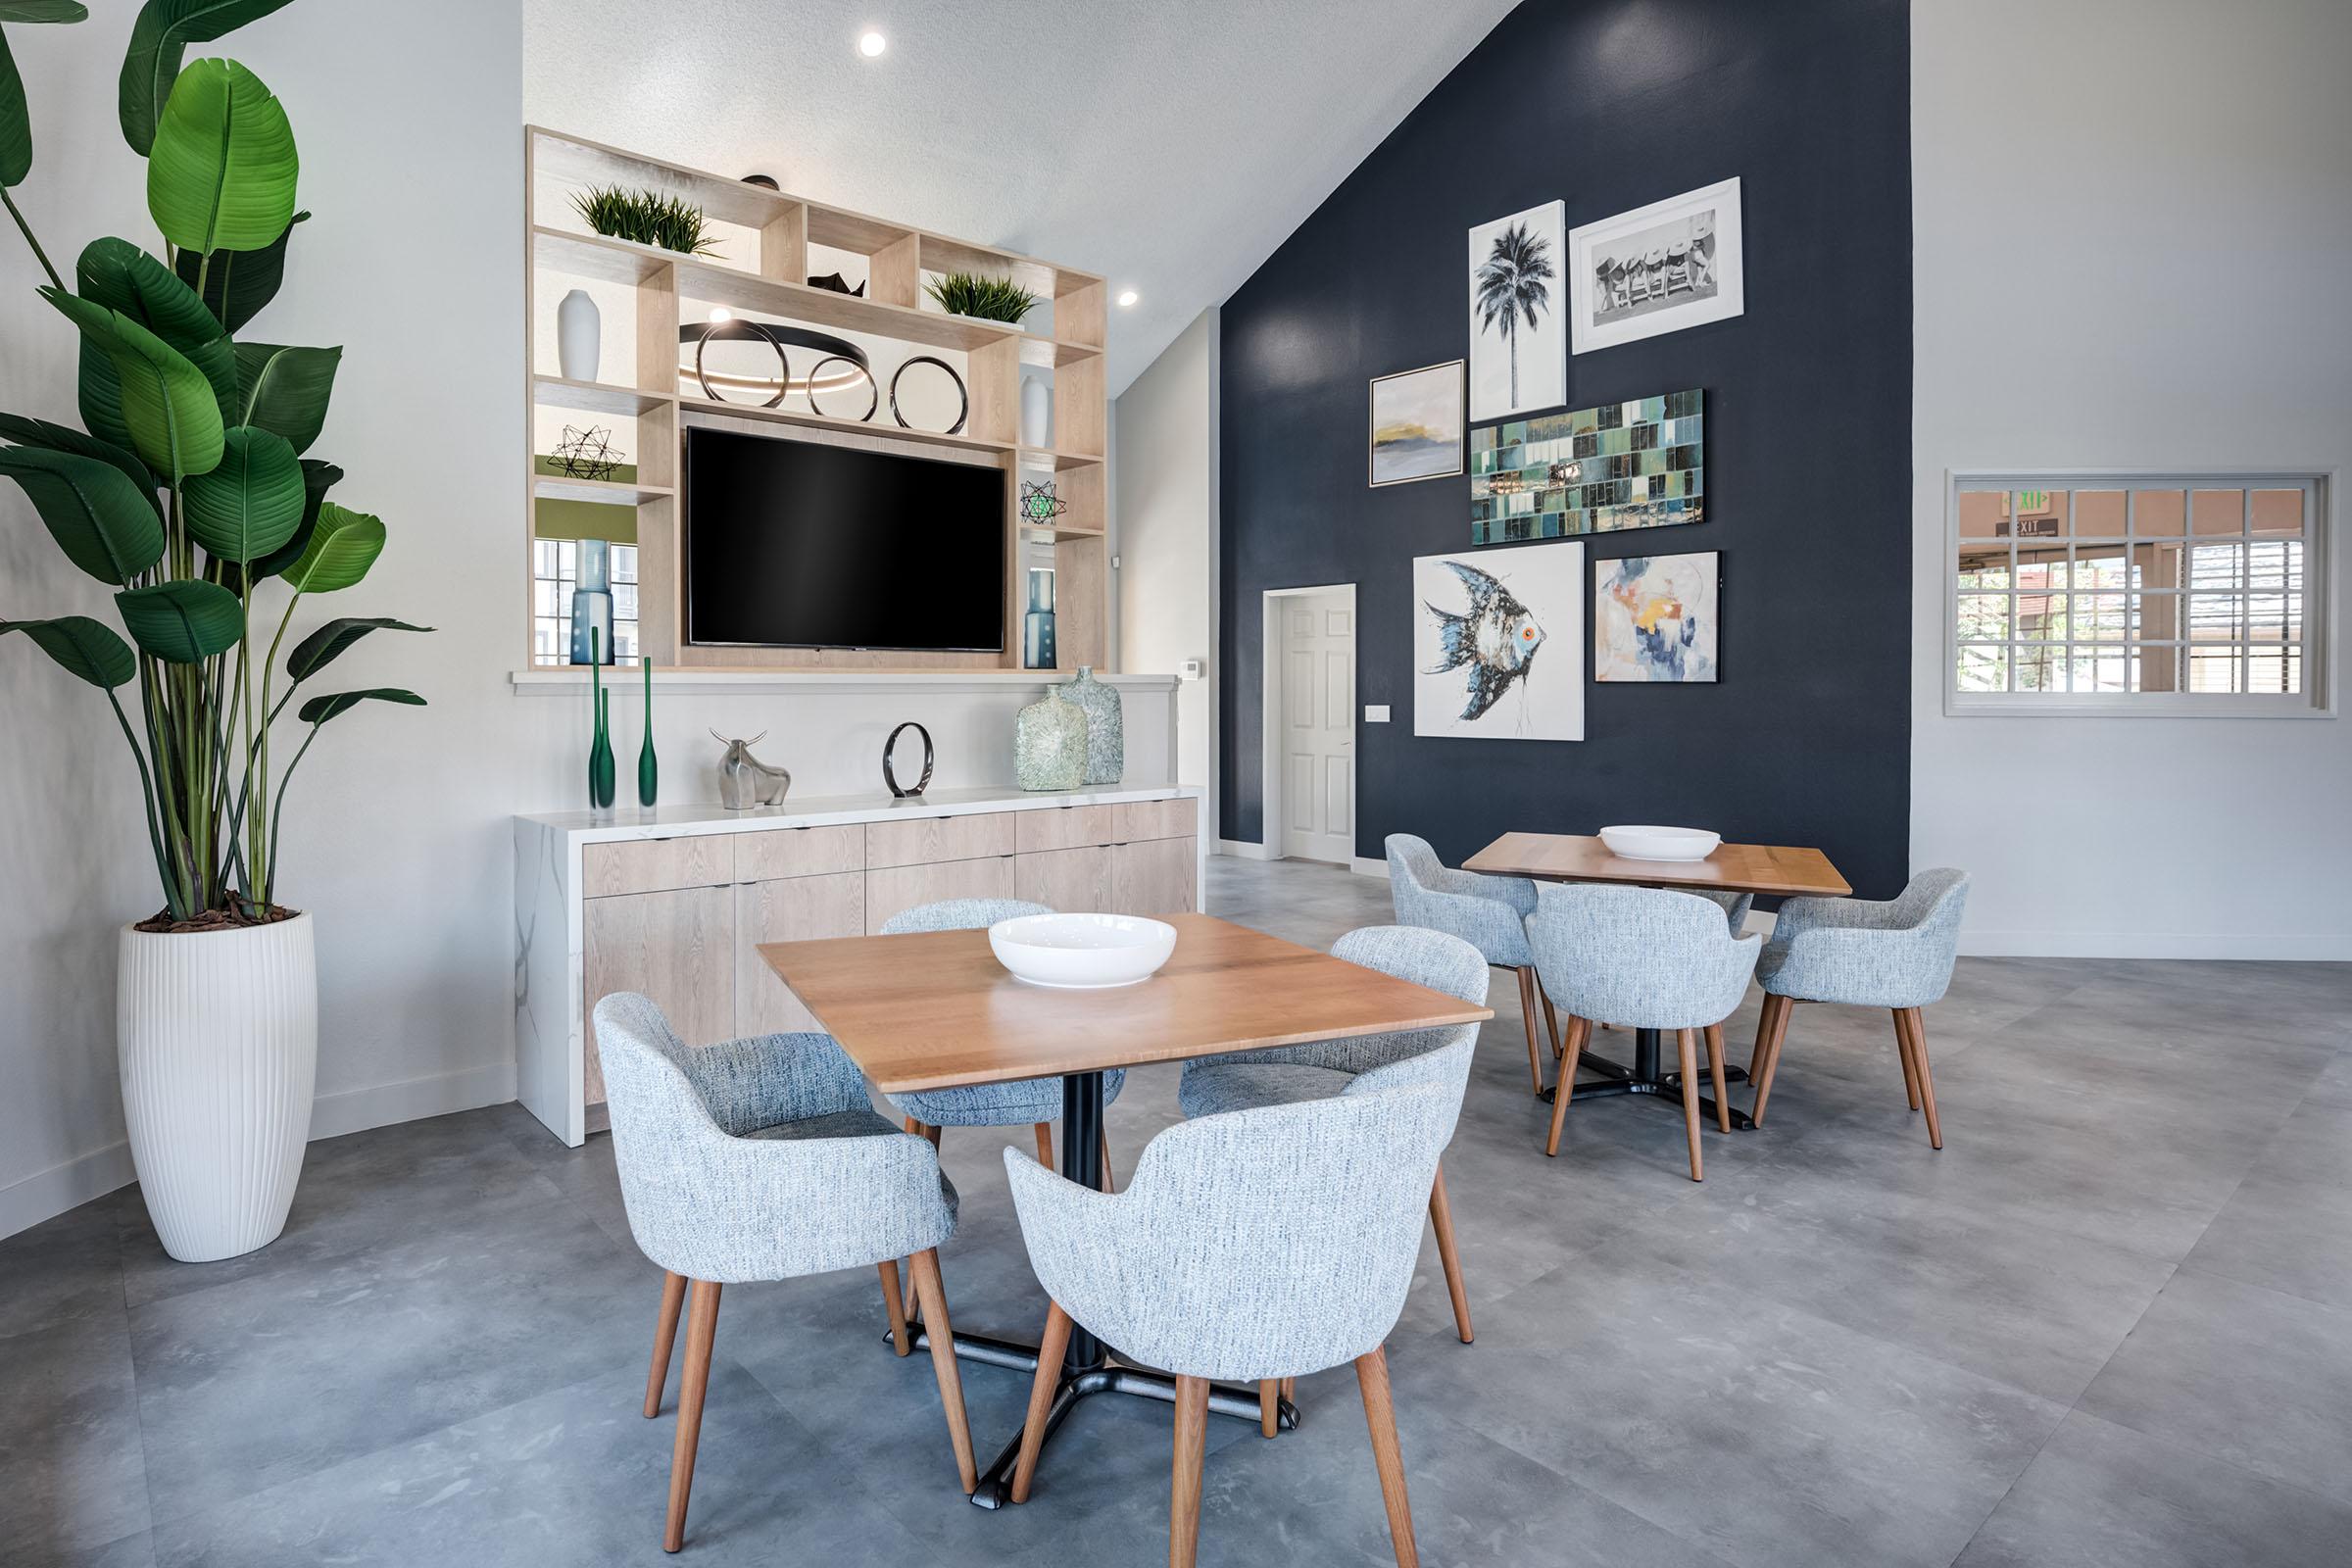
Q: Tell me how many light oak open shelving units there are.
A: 1